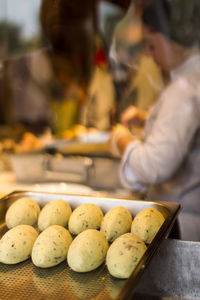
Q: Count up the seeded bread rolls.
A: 9